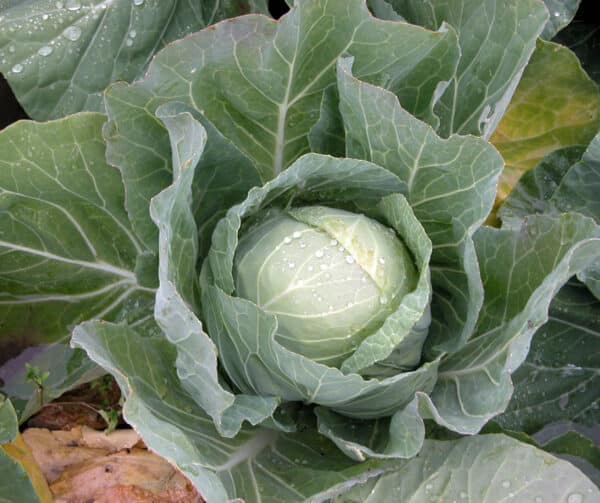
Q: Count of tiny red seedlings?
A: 0